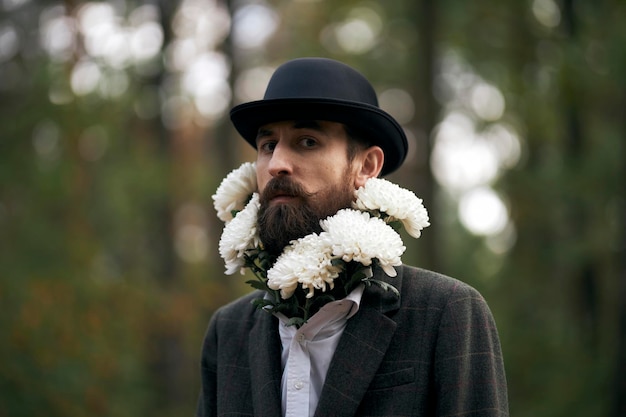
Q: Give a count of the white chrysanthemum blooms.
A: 5